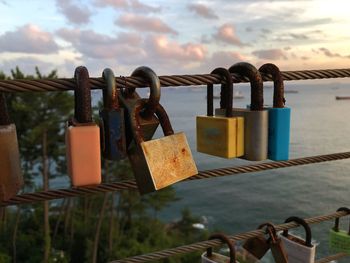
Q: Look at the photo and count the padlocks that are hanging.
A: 13